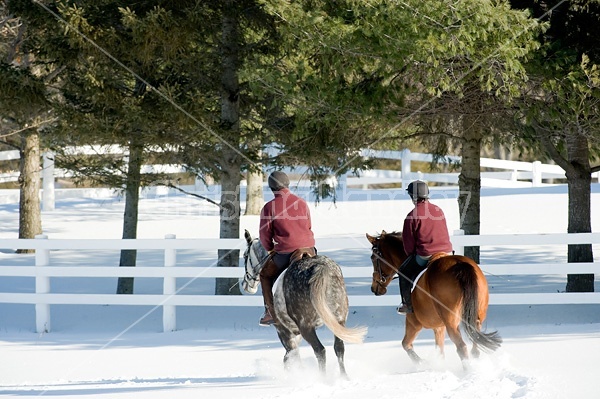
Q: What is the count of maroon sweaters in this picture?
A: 2